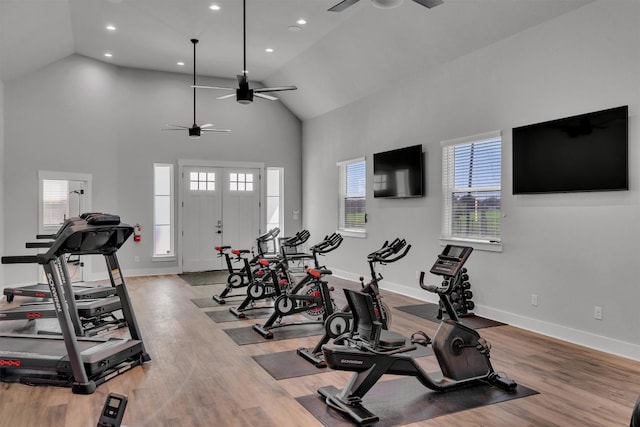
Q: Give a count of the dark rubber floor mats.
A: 7